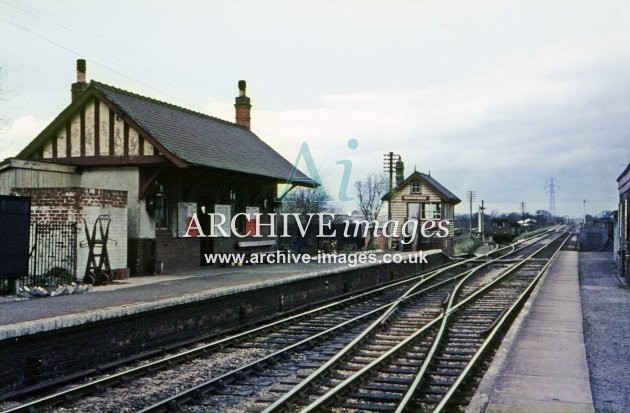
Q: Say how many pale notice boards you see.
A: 3